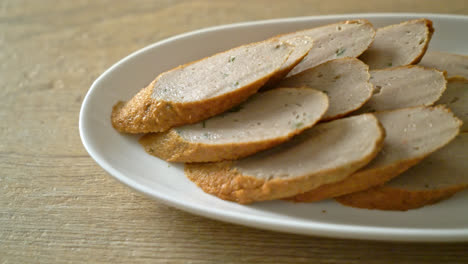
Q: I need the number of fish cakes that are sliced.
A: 11